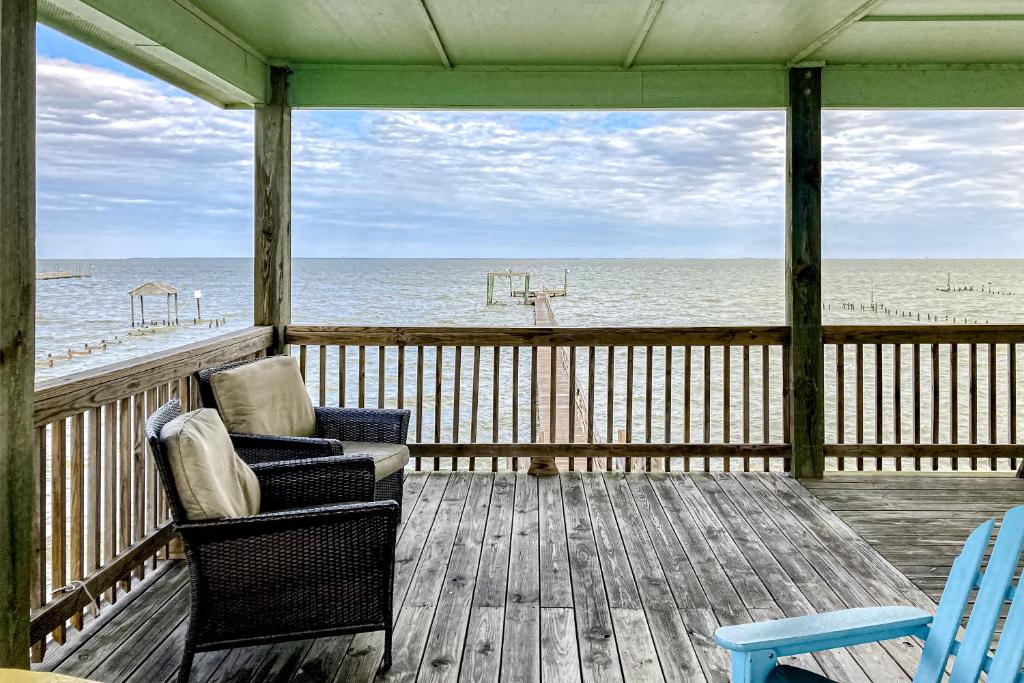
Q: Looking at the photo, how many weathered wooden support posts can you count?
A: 3